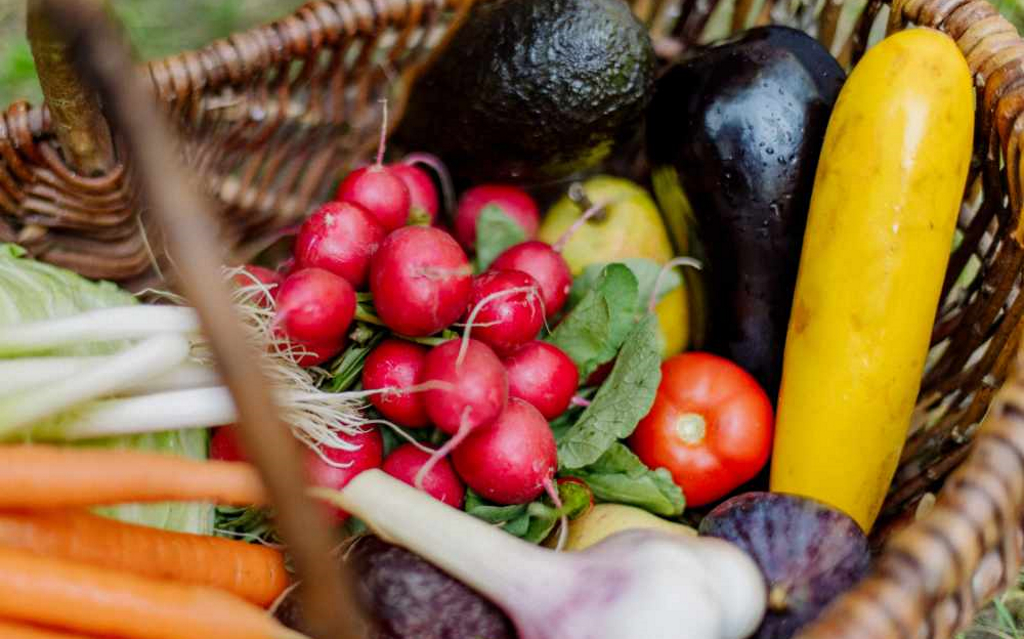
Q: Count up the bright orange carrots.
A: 4